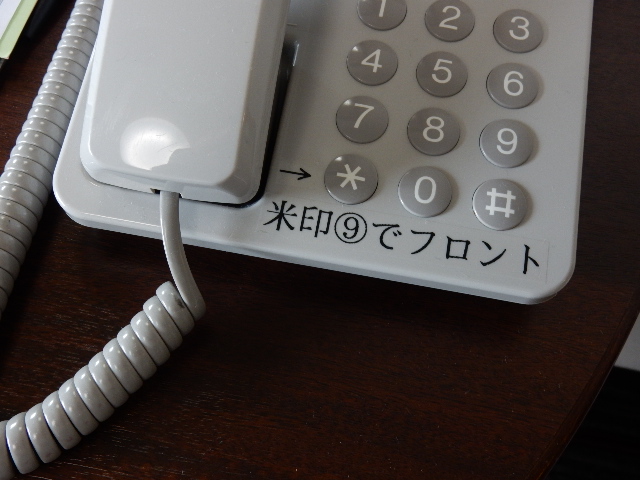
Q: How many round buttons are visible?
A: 12